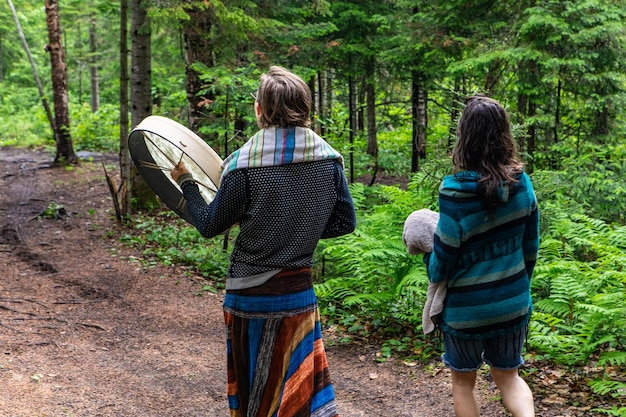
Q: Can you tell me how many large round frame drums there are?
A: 1